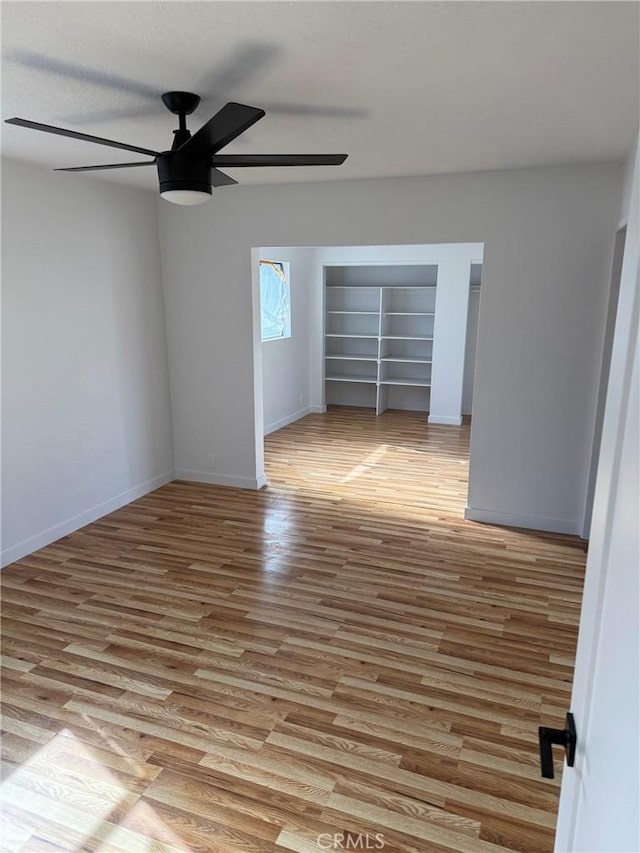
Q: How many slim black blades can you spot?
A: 5